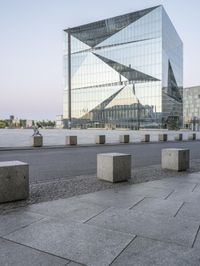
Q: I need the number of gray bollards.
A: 11